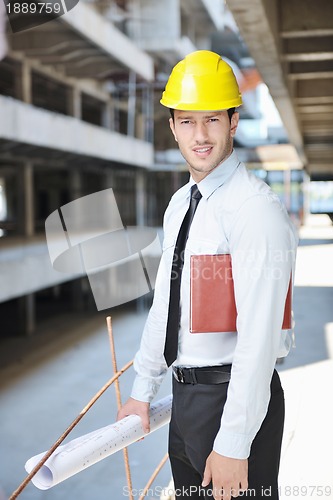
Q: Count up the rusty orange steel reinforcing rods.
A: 3